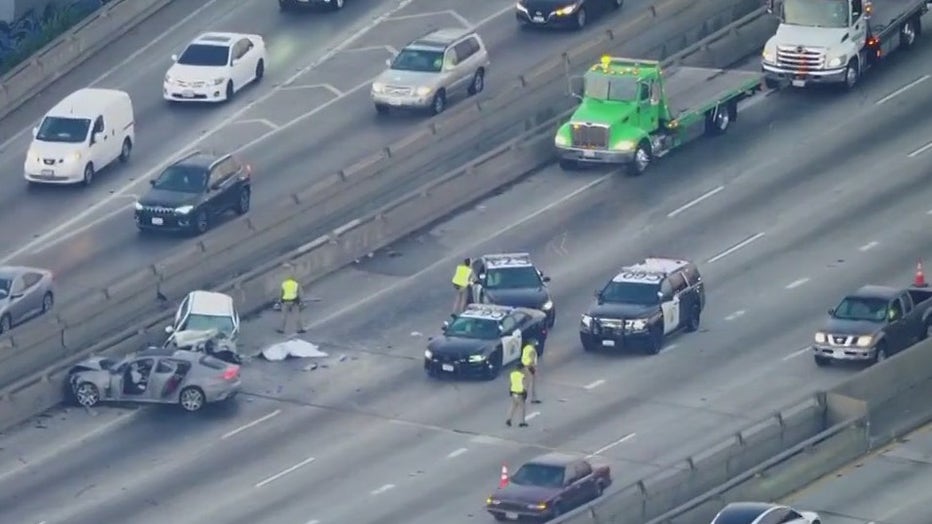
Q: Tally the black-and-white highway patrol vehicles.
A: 3